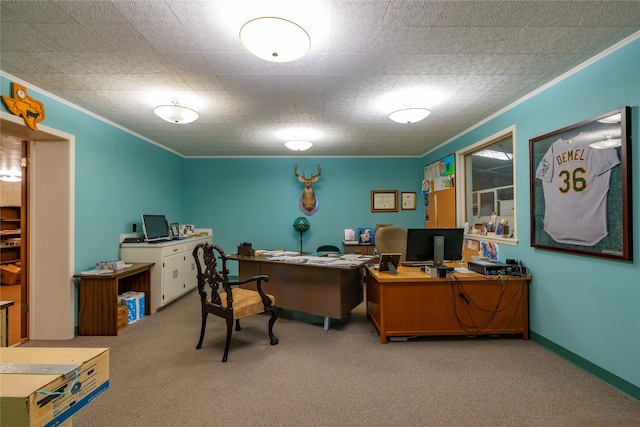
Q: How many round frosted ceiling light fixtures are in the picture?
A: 4